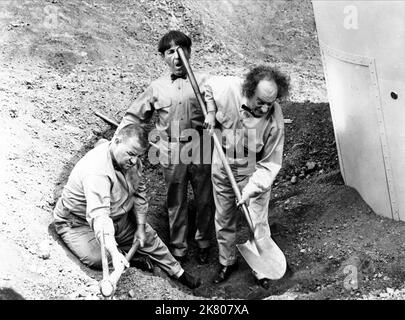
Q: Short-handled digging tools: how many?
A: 1